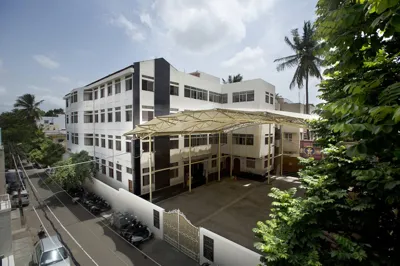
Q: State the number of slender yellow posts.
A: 6